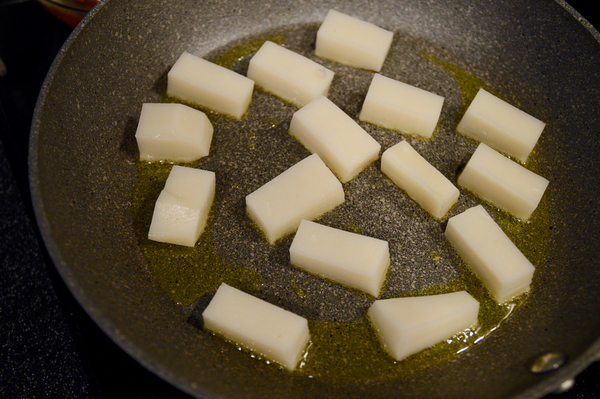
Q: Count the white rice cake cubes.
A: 15